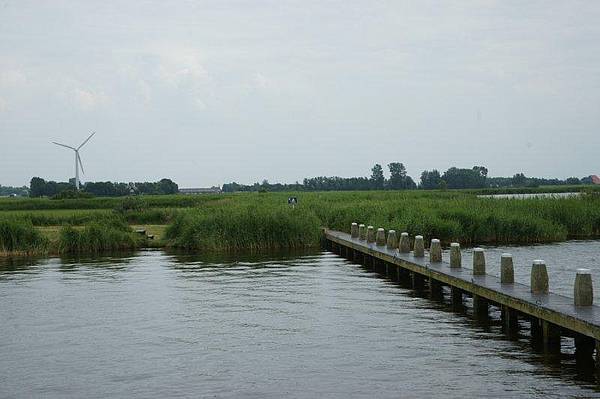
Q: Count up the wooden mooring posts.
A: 13